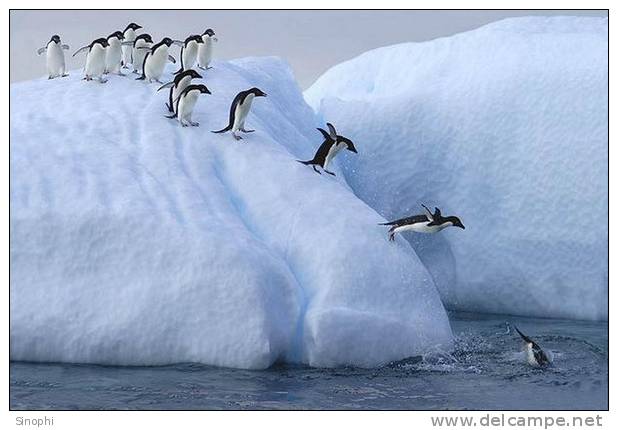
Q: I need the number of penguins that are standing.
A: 11